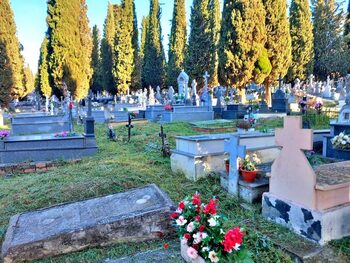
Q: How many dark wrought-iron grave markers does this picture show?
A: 2